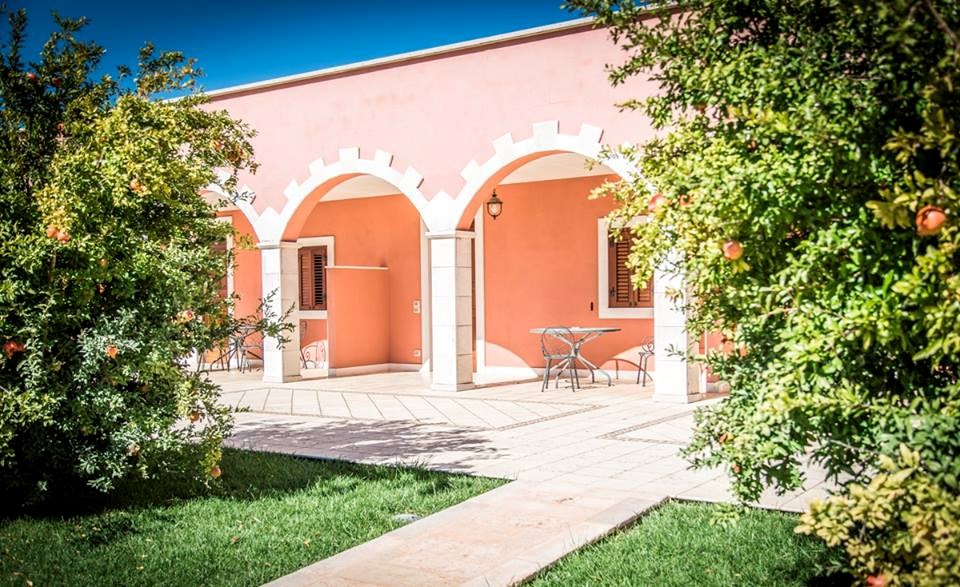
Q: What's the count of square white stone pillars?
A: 3